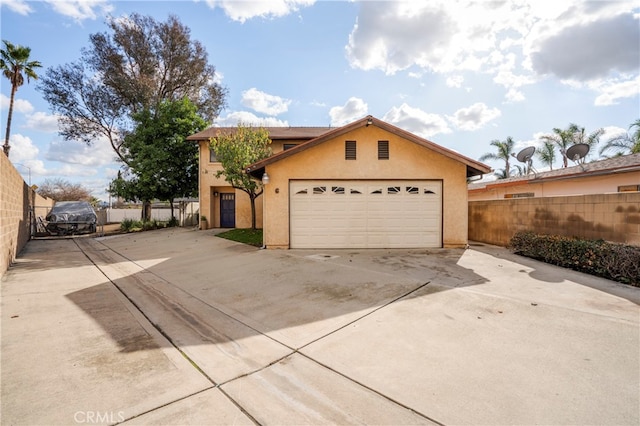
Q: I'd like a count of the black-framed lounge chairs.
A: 0